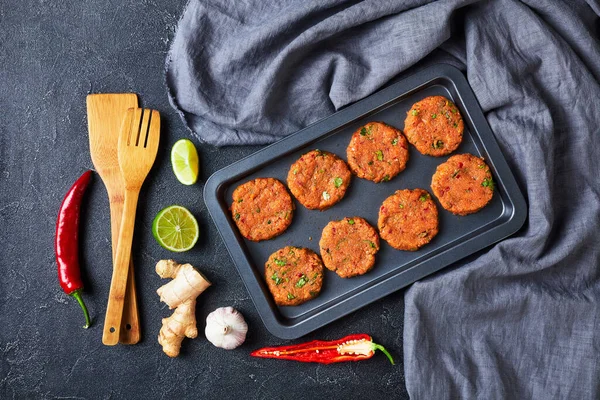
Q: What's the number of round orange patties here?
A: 8